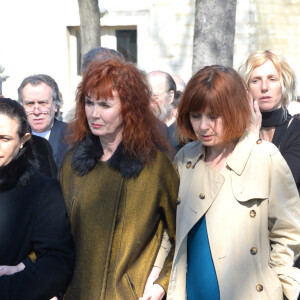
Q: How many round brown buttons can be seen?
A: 7